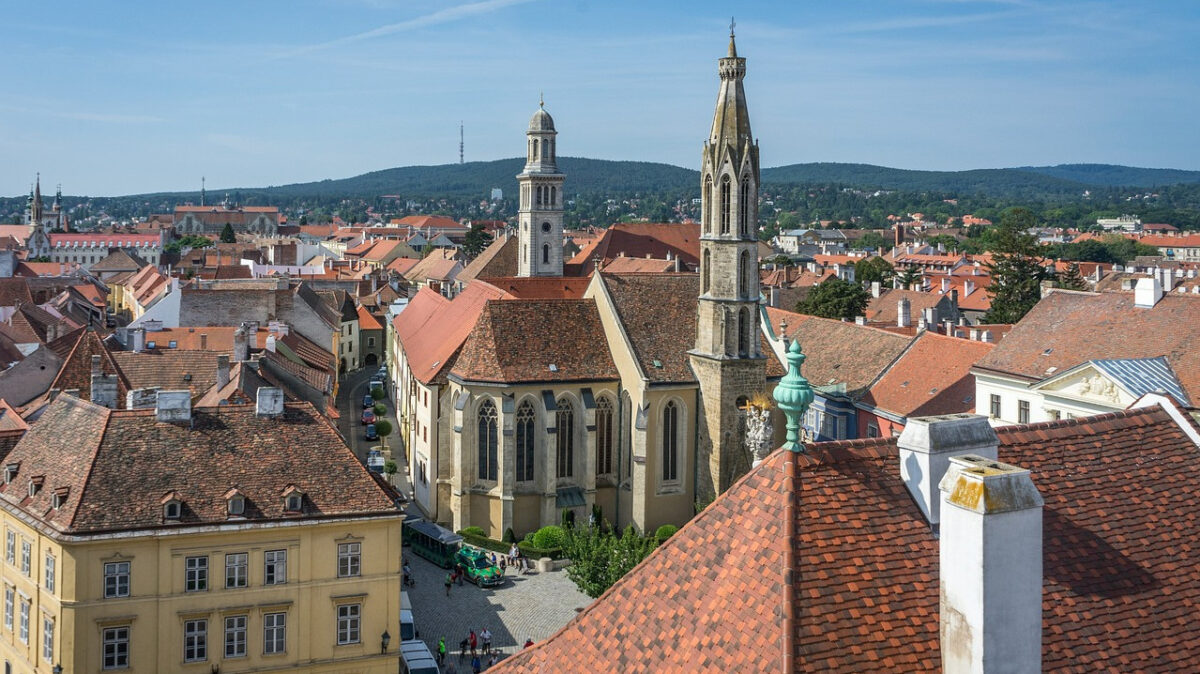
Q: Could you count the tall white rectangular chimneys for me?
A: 2